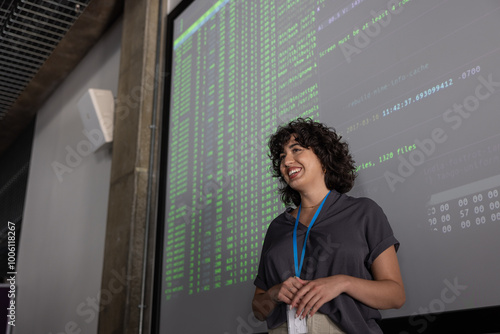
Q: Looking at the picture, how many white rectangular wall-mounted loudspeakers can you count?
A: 1